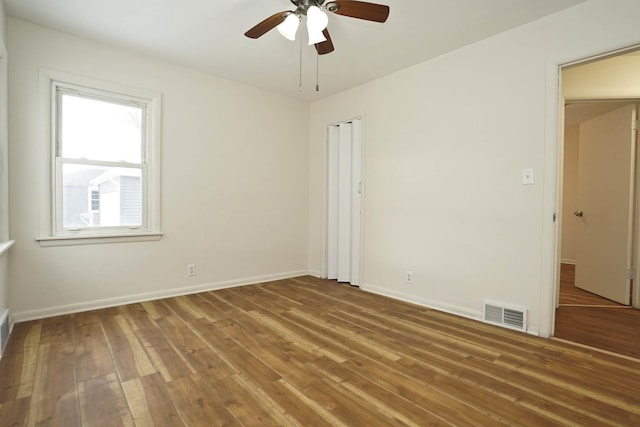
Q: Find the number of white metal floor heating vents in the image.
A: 2